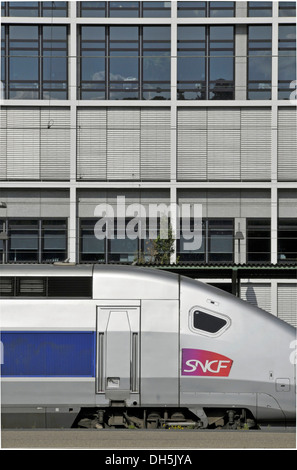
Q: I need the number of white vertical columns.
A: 3